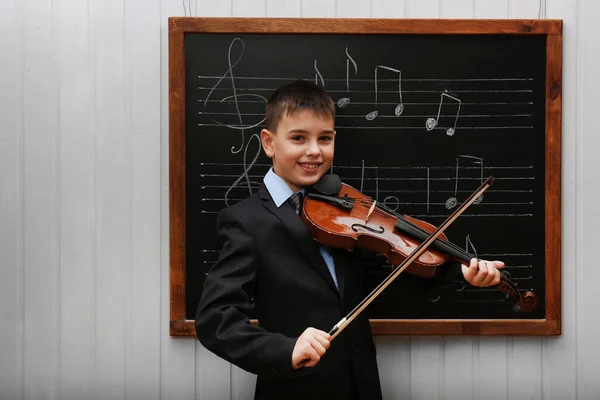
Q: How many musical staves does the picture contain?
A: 3